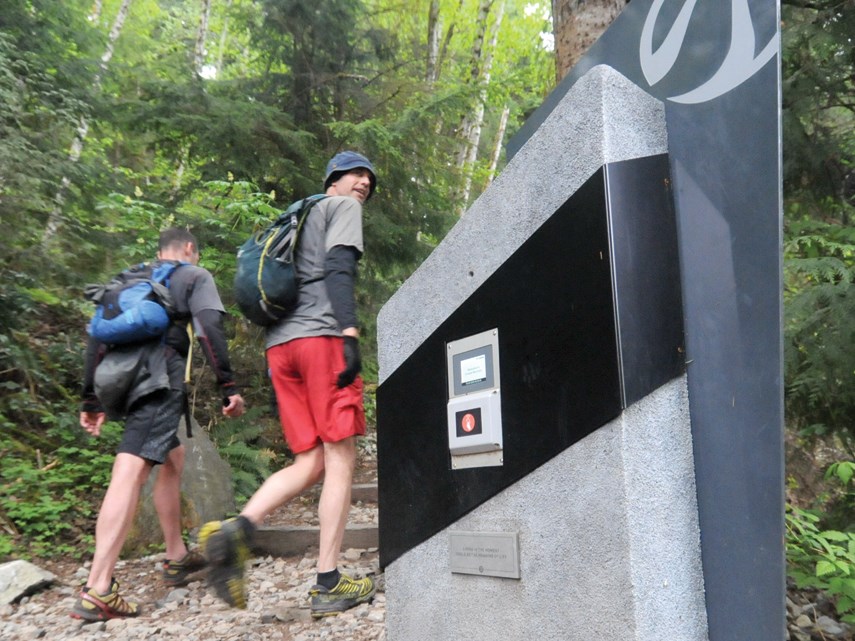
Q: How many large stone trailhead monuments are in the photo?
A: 1